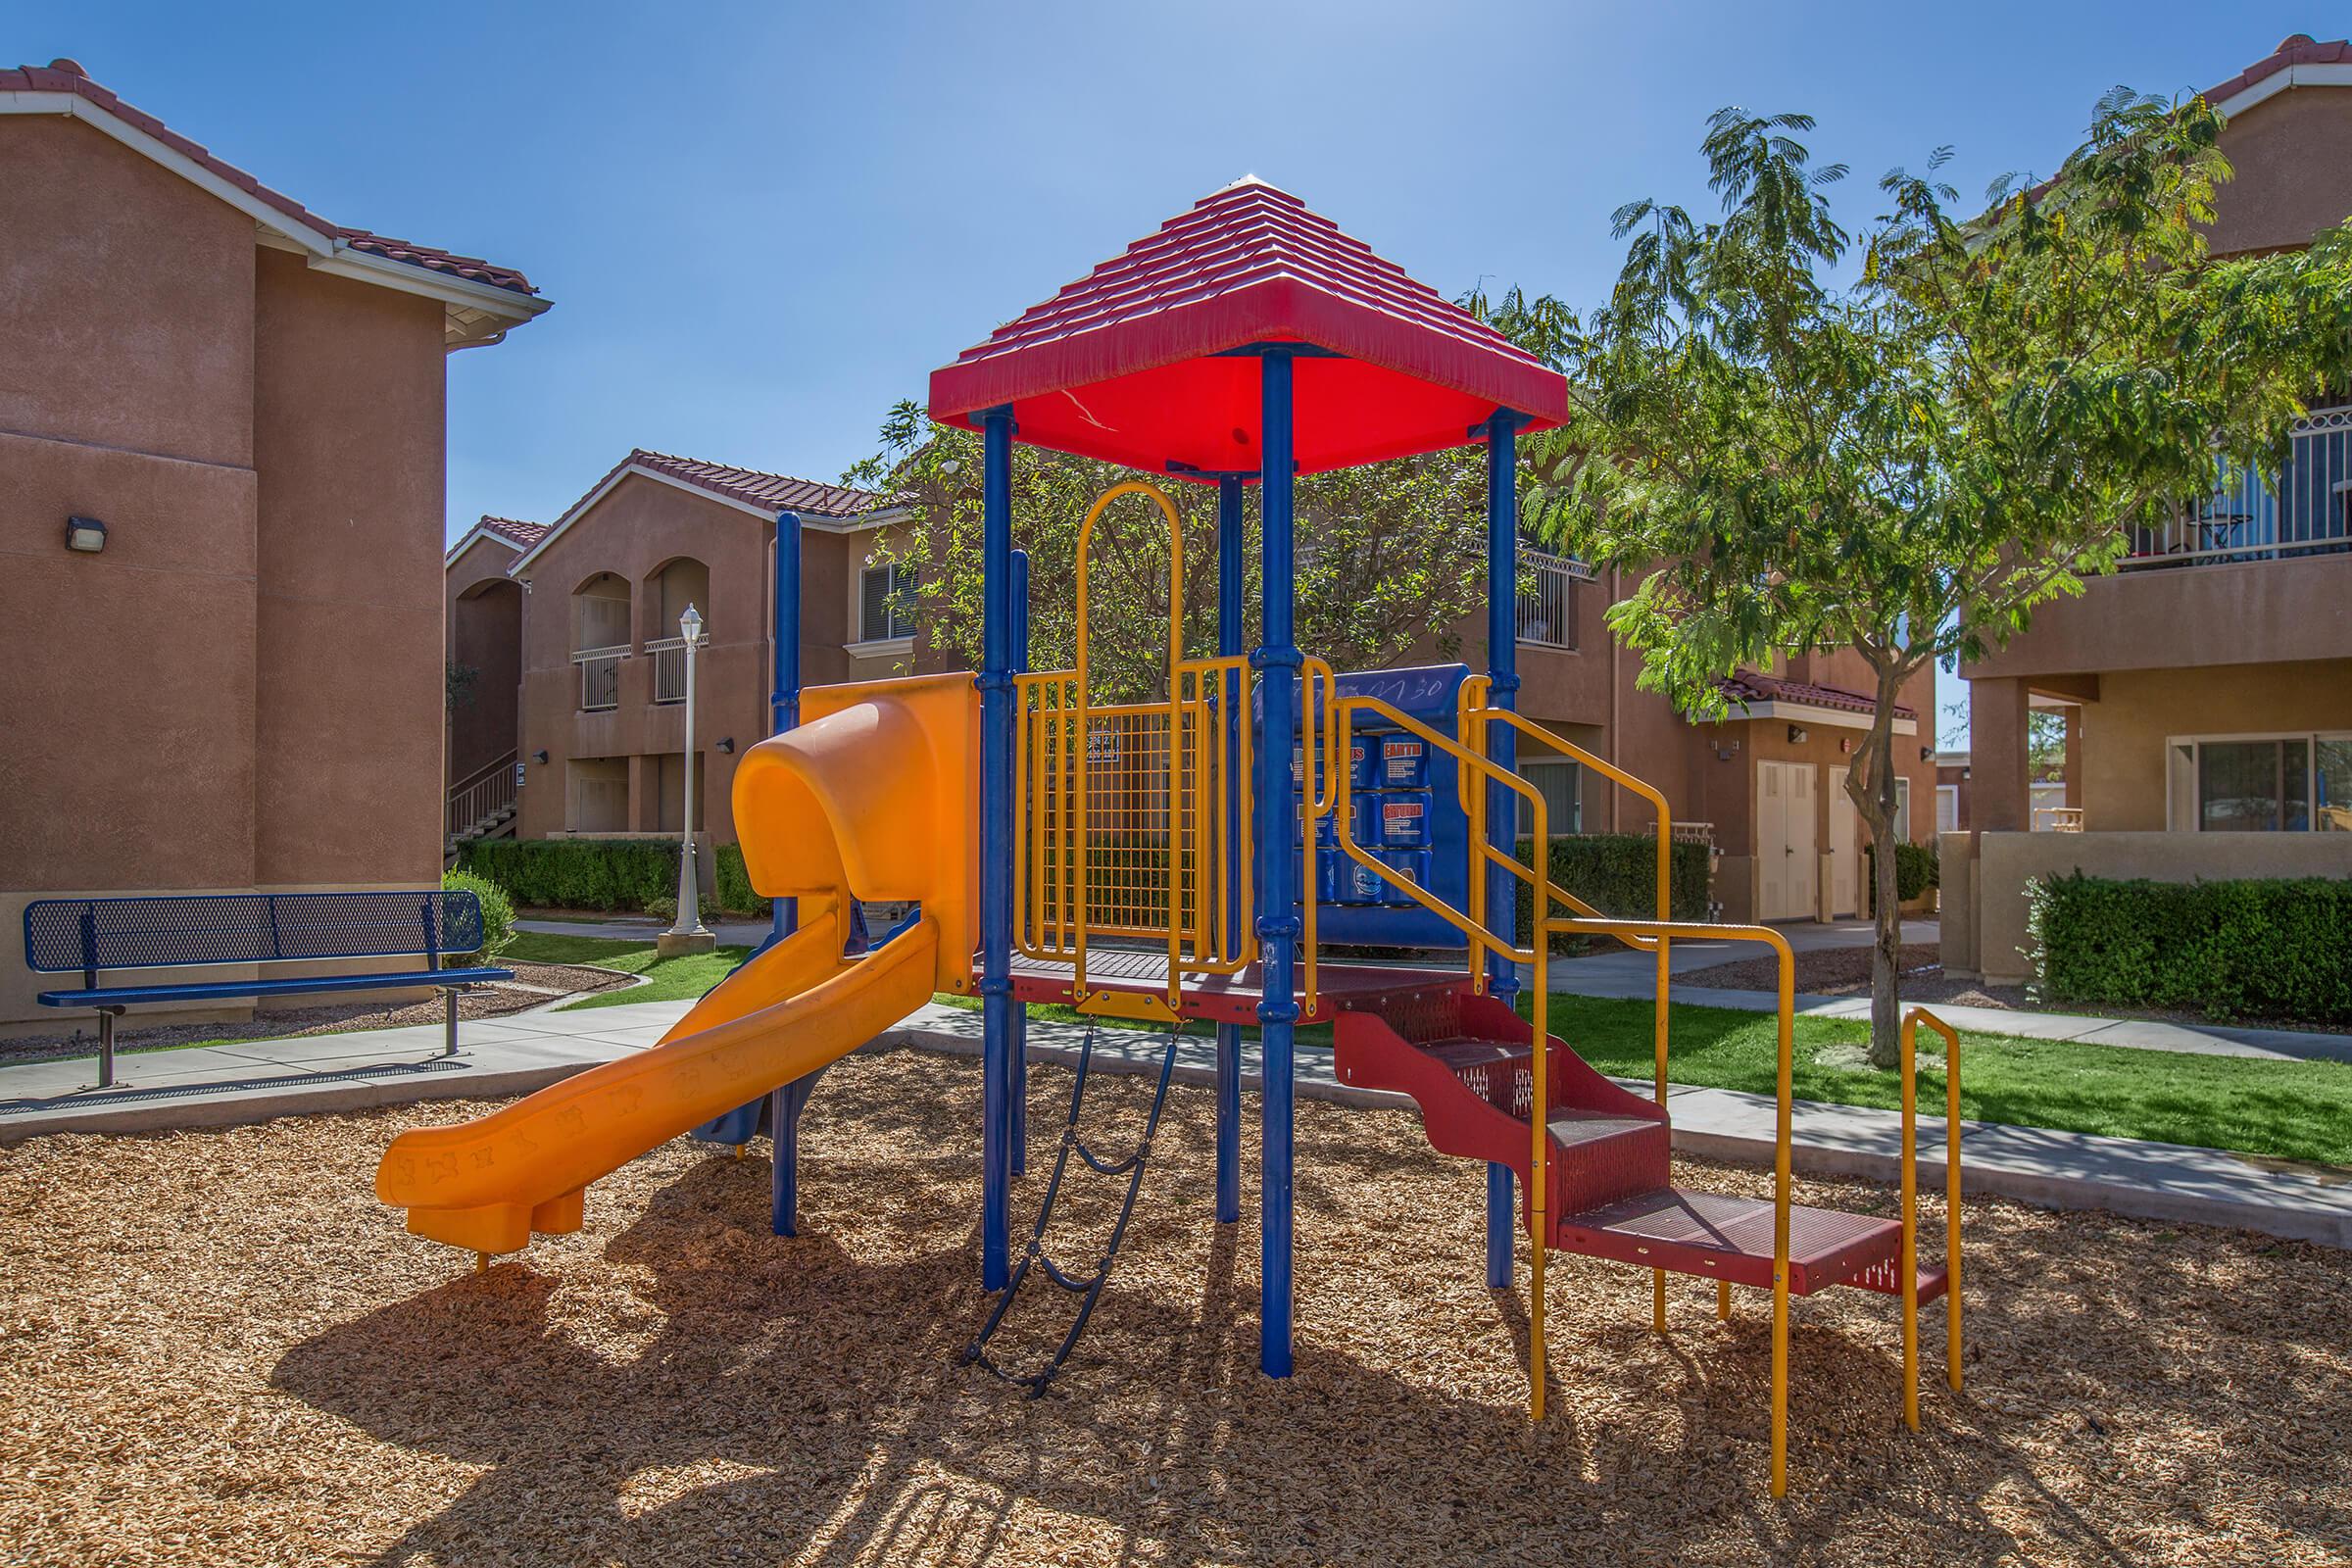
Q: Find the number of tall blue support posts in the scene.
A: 6